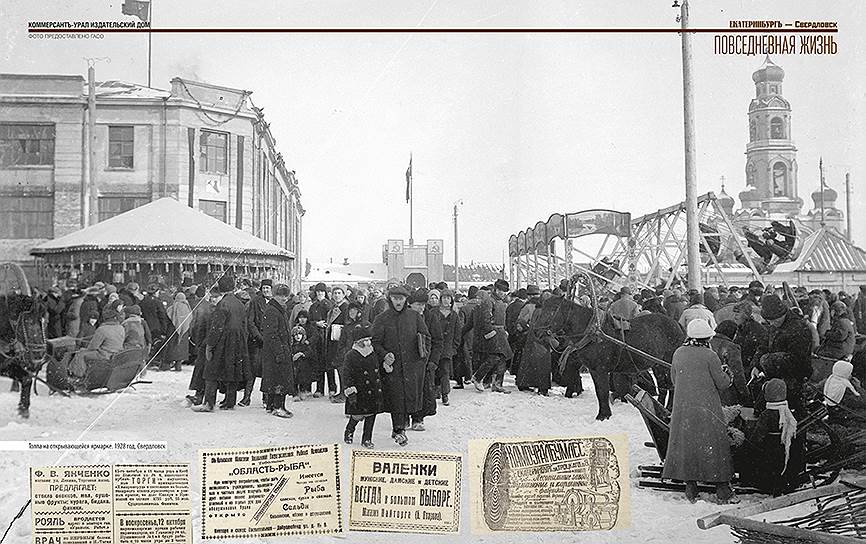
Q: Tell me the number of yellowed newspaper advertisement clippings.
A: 4